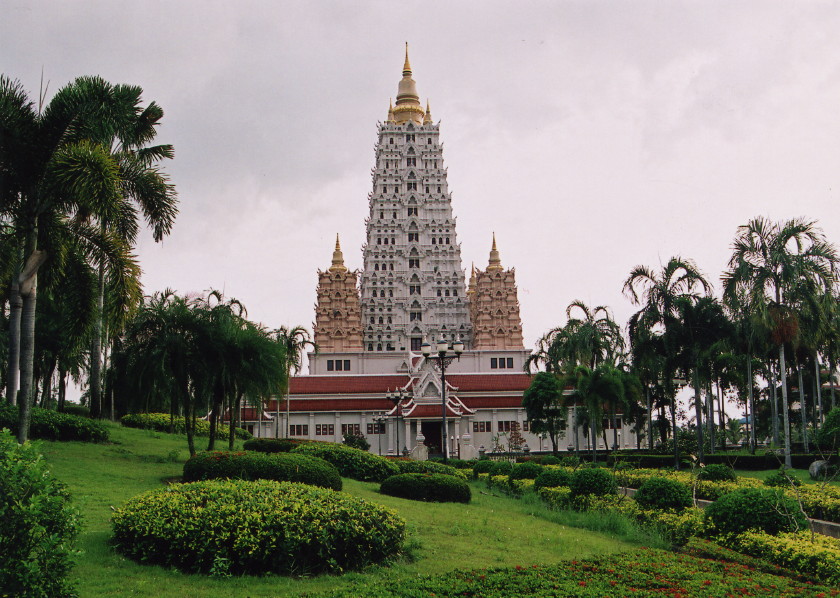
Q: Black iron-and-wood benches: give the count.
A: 0